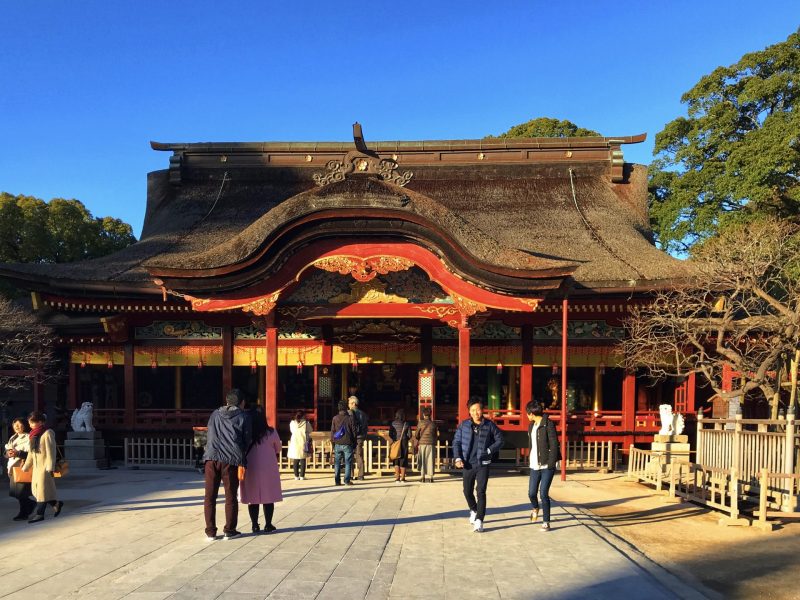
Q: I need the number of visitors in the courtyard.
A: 11